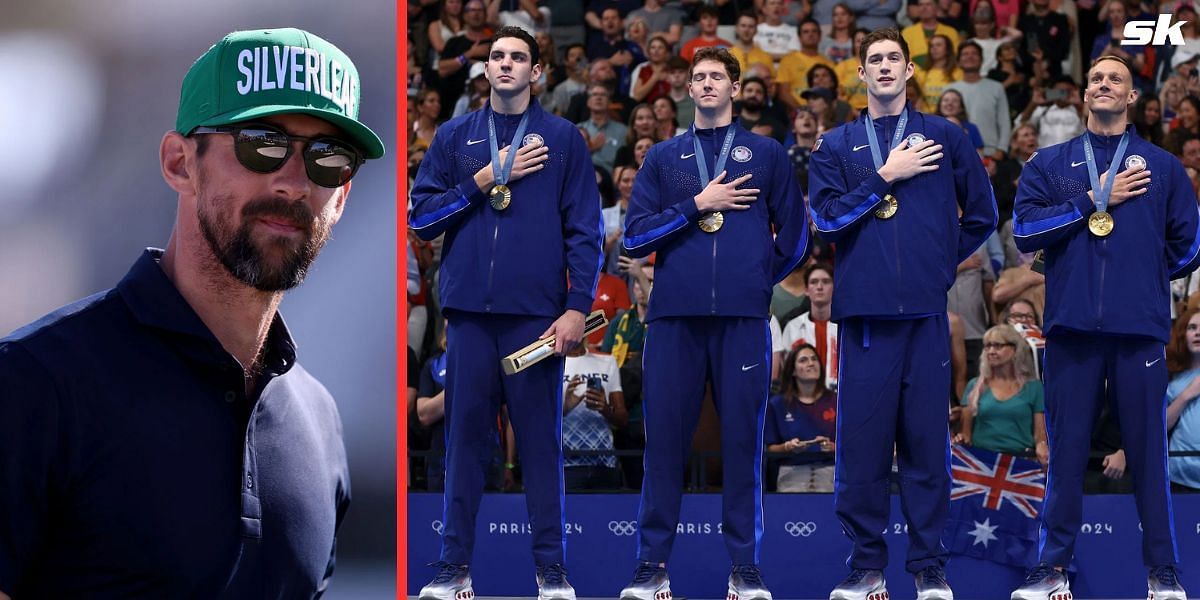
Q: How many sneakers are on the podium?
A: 8